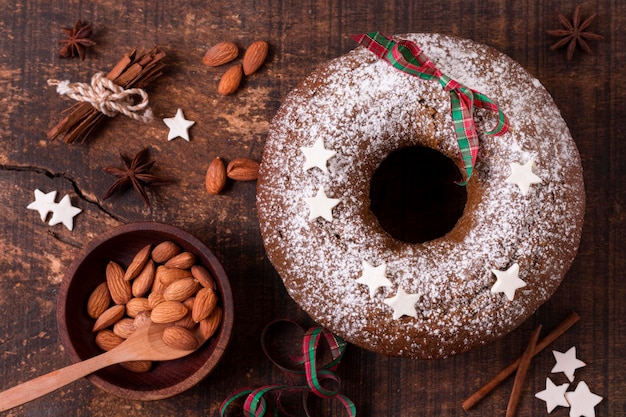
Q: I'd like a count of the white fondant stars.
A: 12